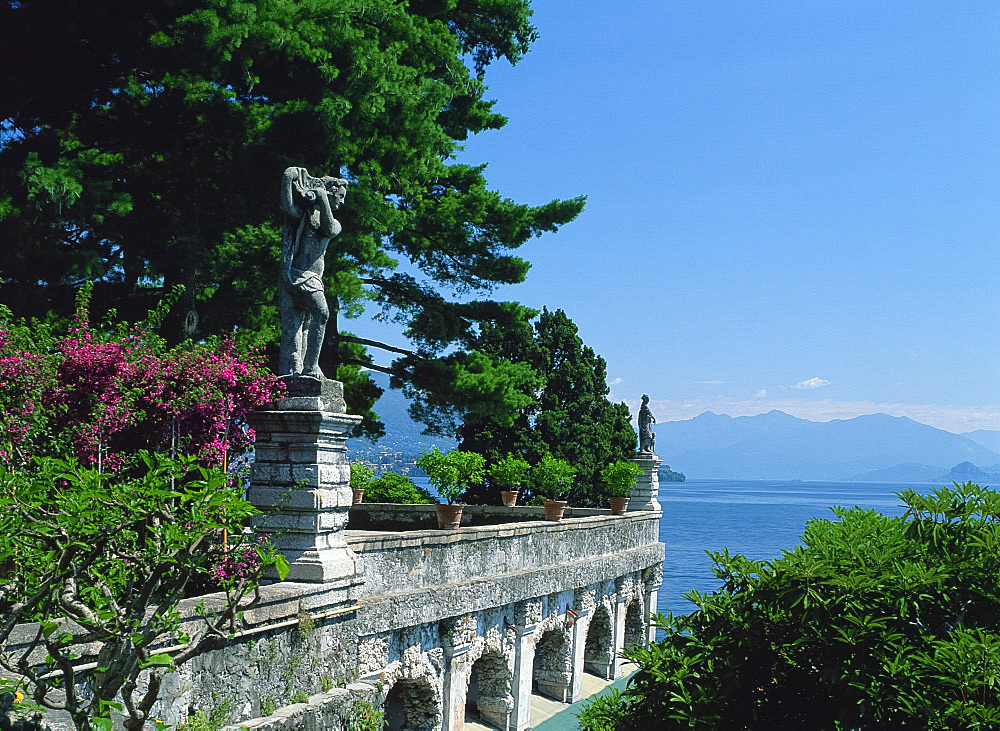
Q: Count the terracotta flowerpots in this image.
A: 5